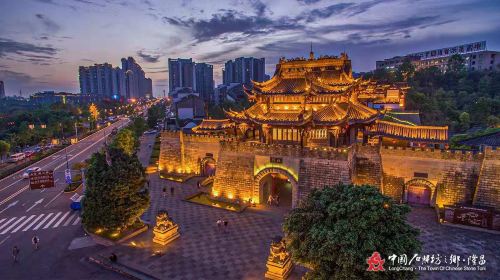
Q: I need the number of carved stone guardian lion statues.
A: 2